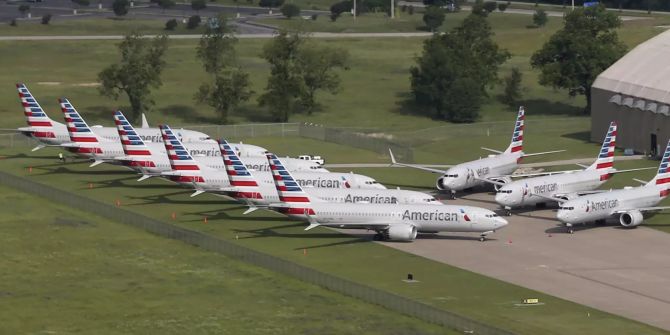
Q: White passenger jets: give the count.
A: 9